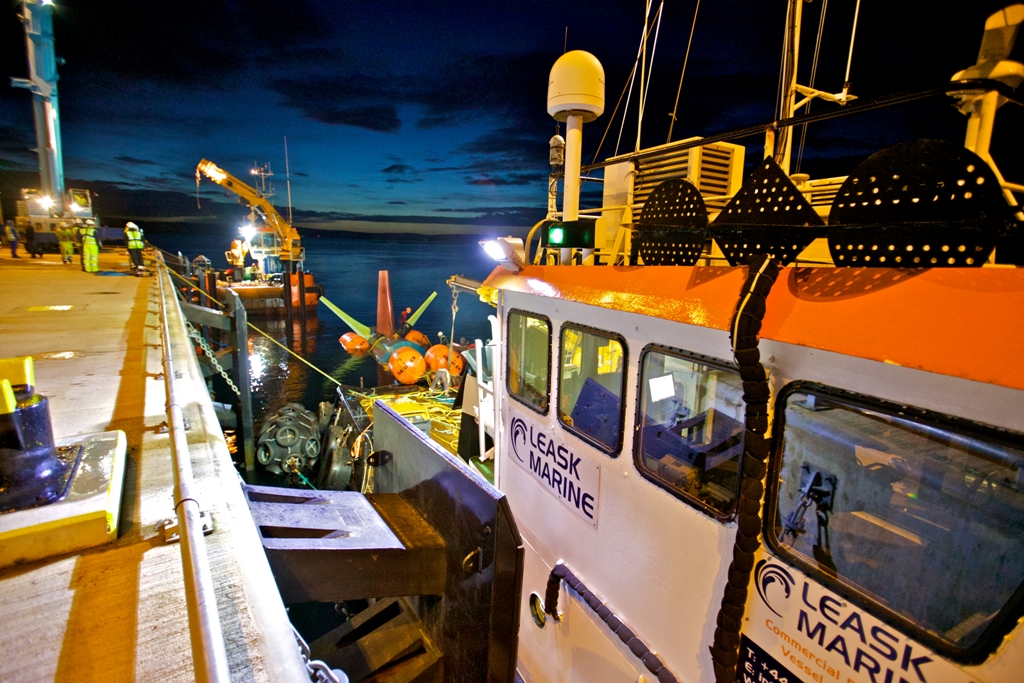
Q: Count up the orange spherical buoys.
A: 4